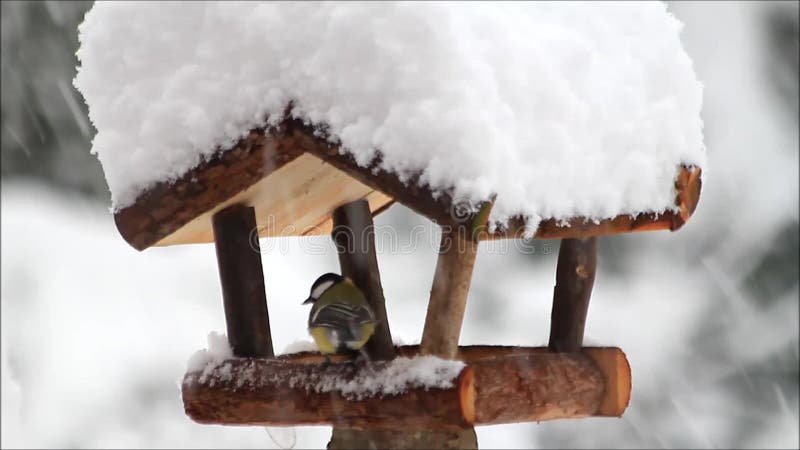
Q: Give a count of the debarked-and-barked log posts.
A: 4